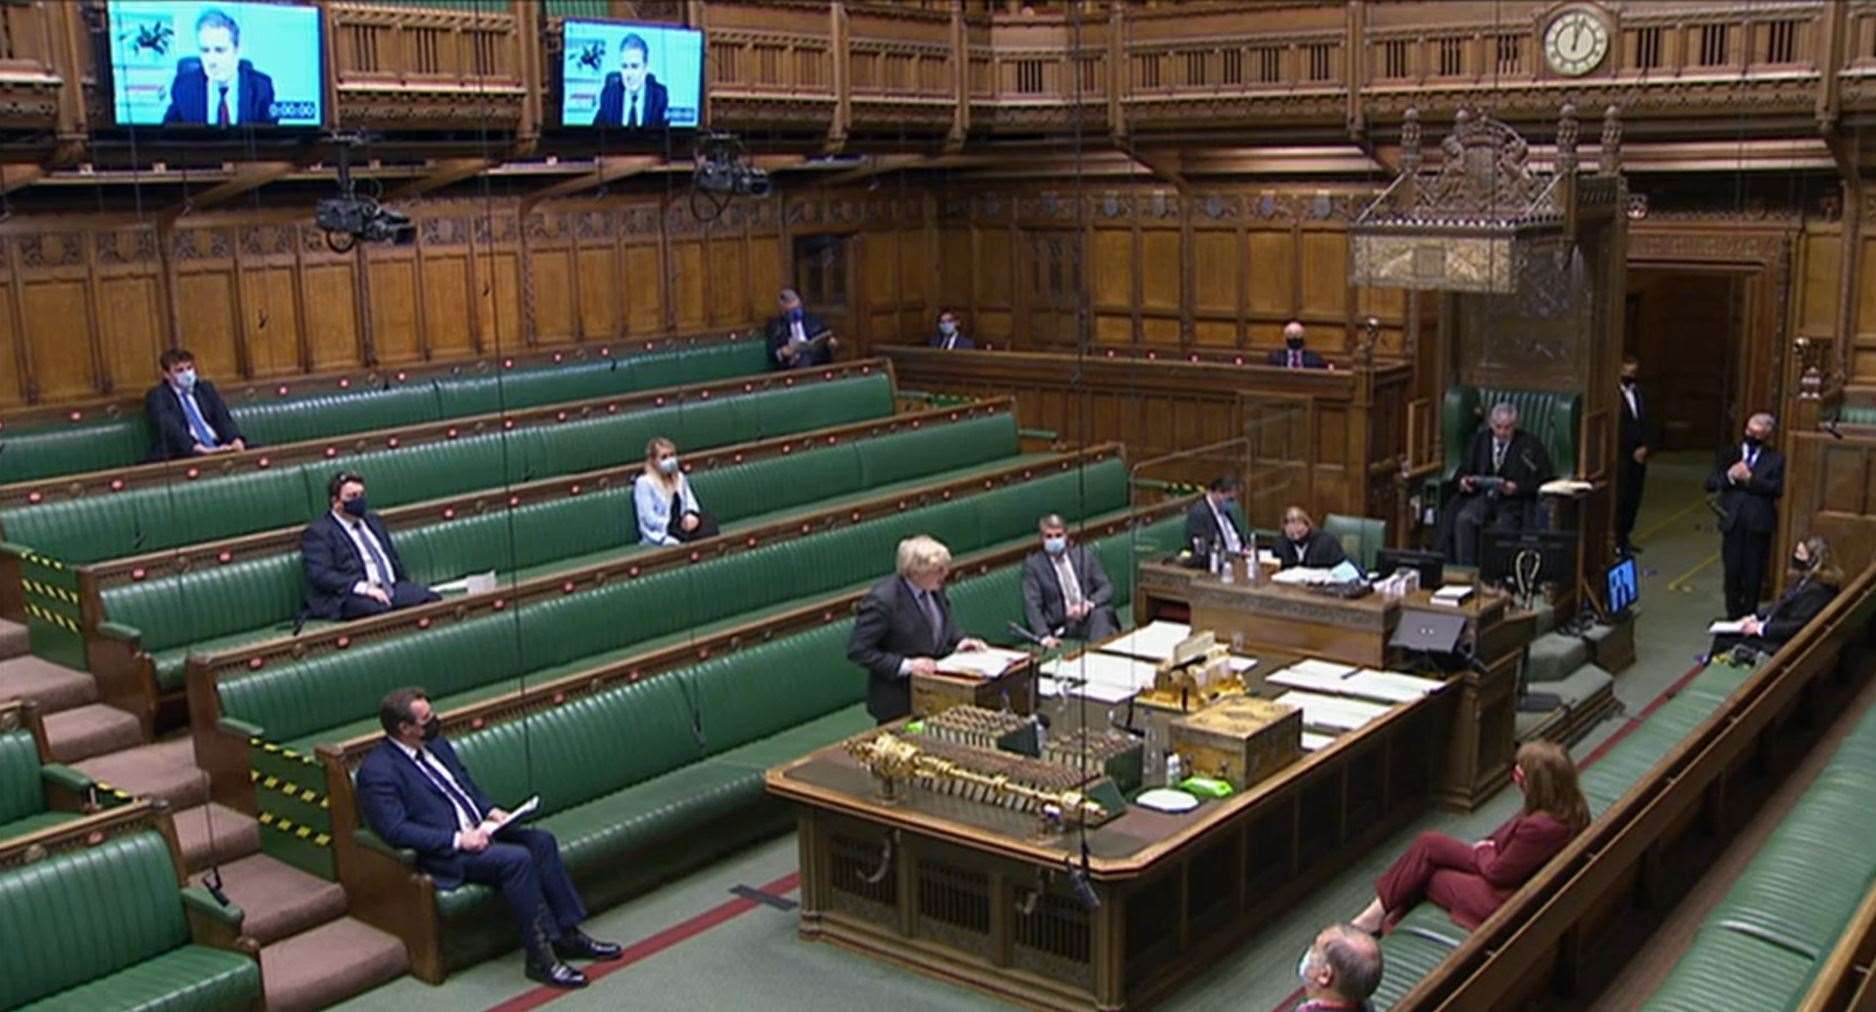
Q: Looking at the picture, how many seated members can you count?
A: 14